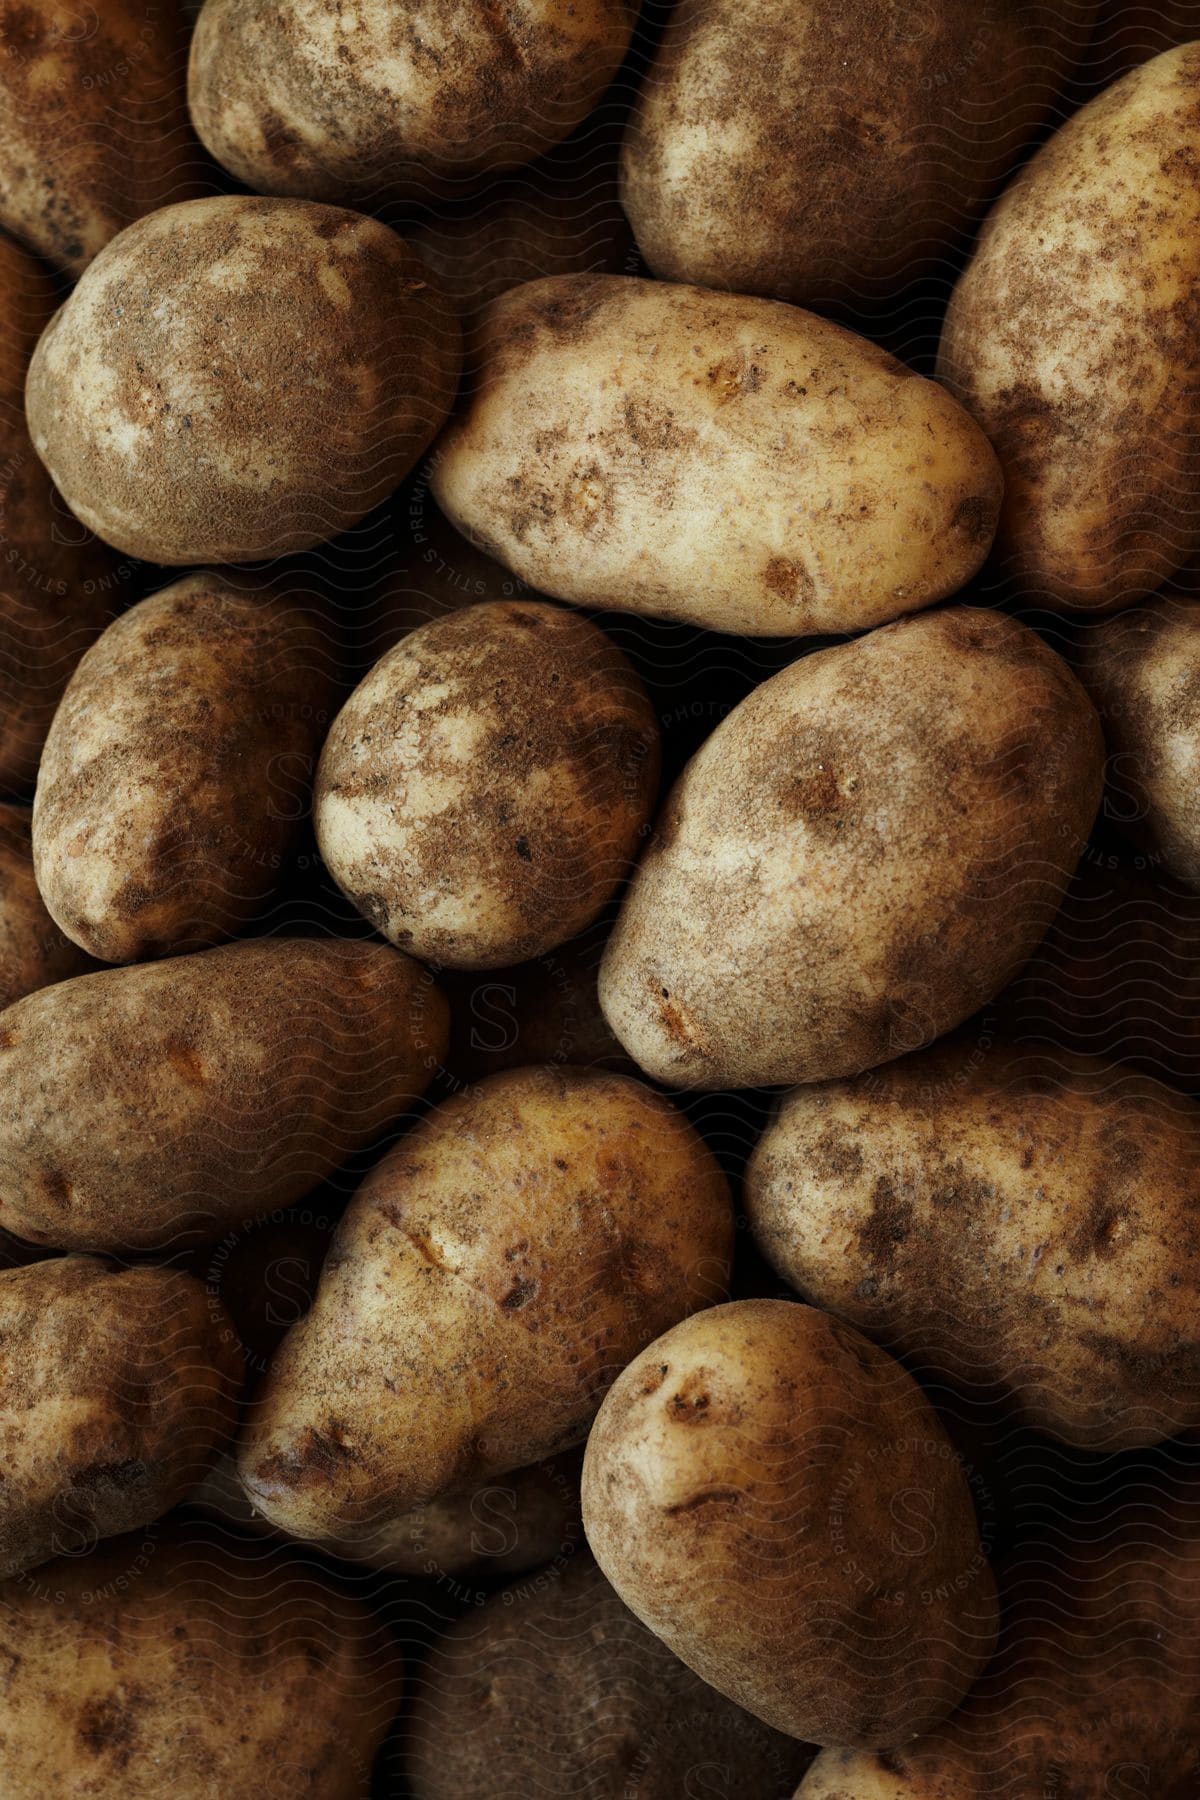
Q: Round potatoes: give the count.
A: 2